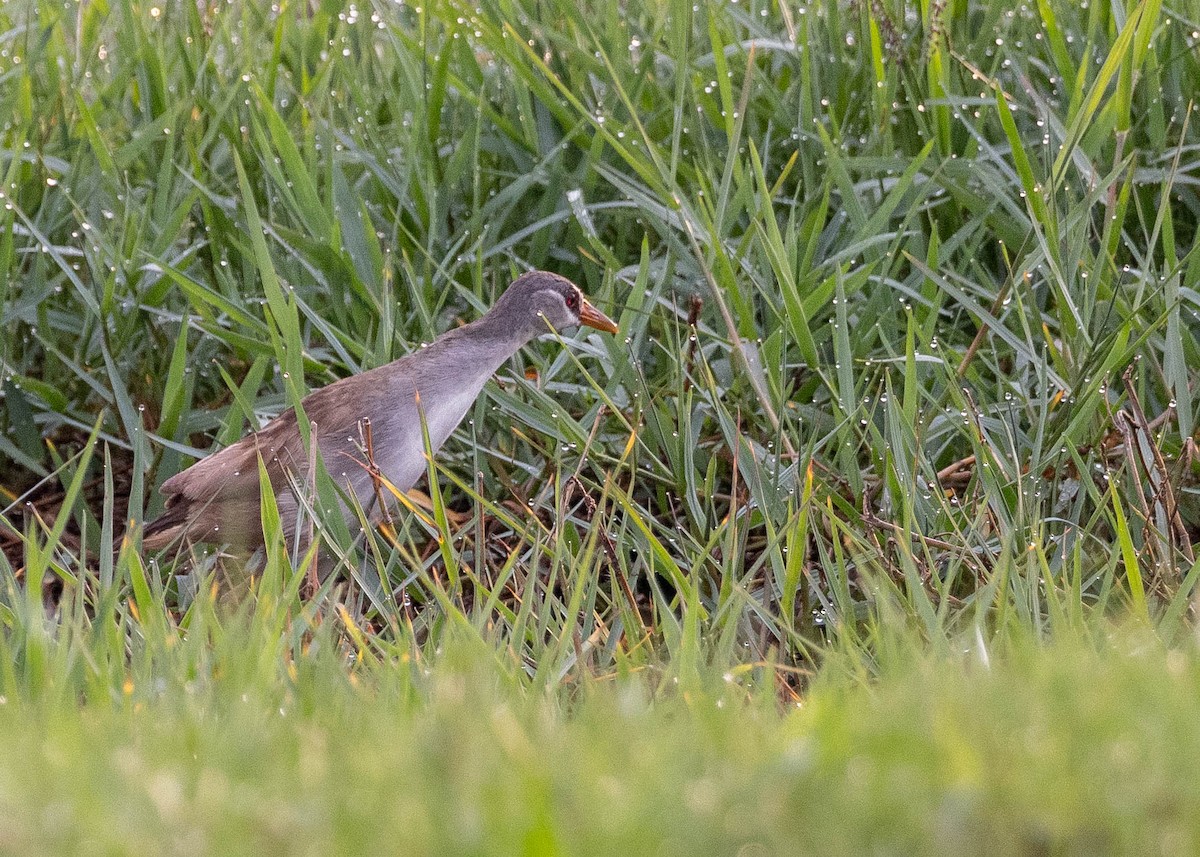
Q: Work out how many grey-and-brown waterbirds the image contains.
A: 1